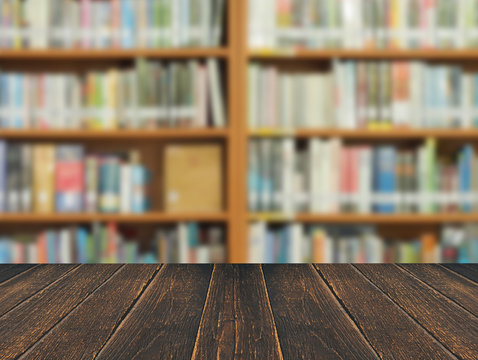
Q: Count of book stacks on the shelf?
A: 8